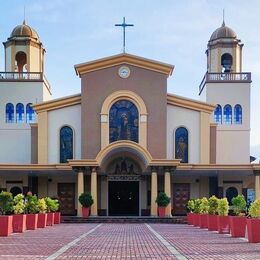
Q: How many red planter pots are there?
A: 15